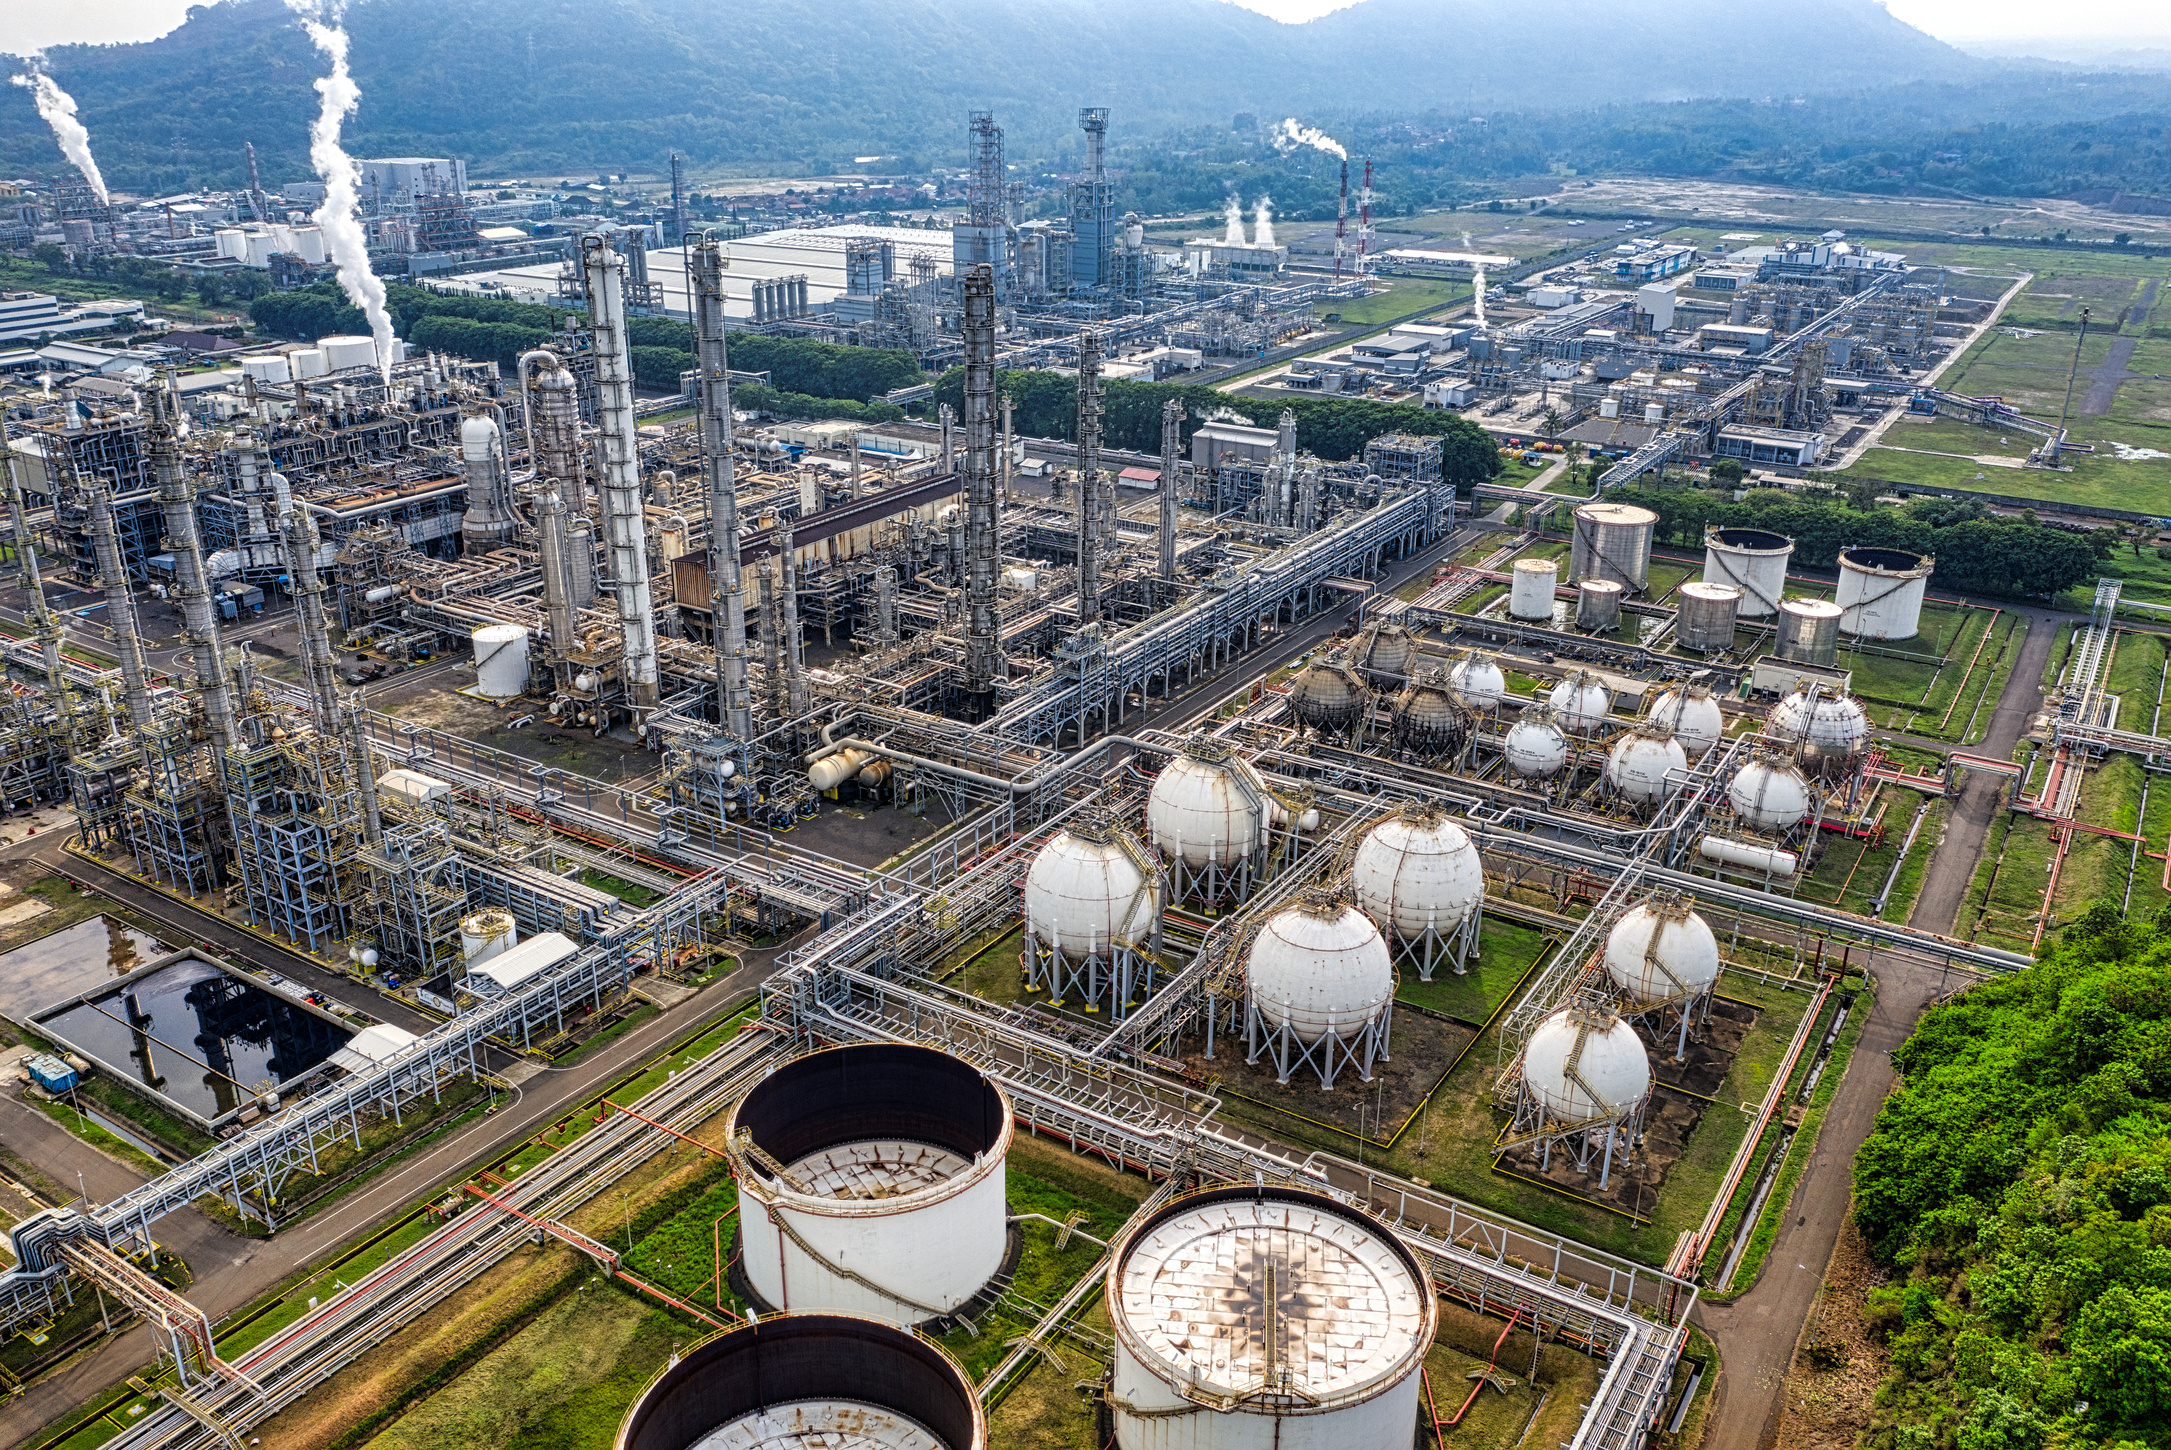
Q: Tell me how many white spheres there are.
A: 12